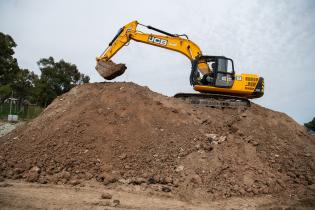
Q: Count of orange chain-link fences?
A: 0